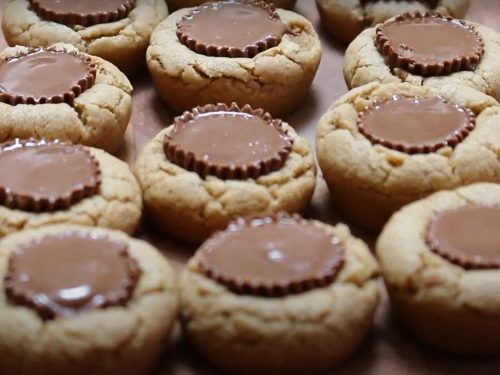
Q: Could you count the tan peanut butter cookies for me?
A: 12